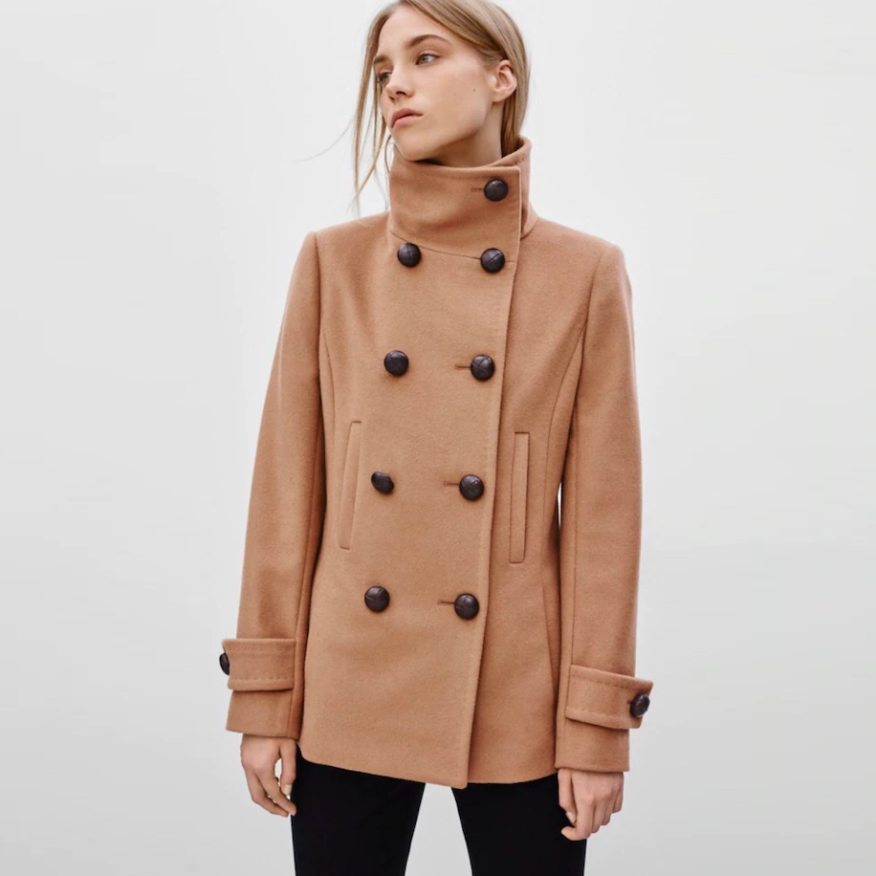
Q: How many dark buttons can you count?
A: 11